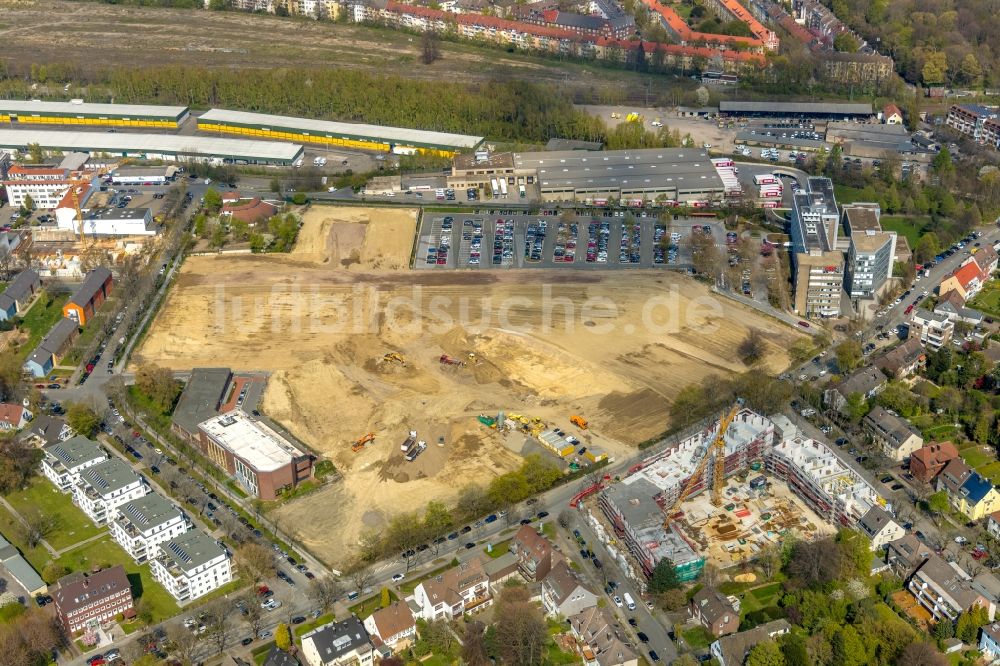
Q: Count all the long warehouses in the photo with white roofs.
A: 3